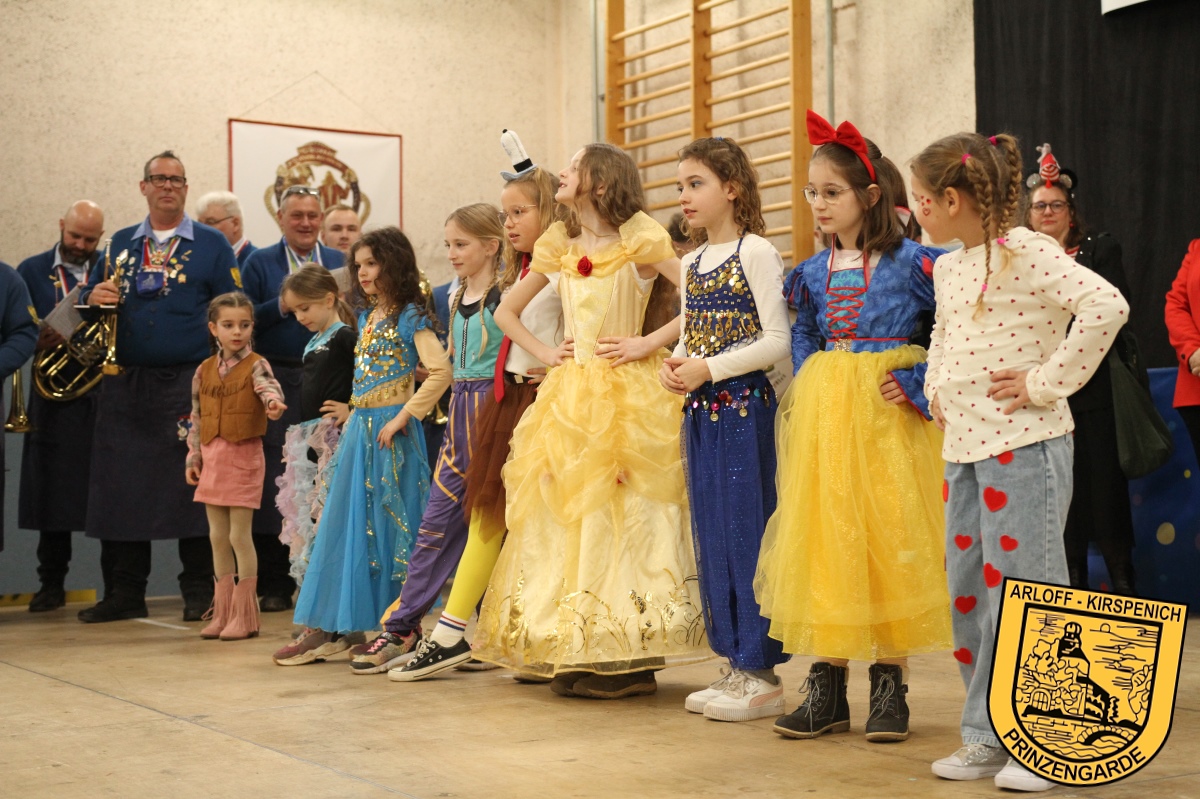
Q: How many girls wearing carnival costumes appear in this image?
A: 9